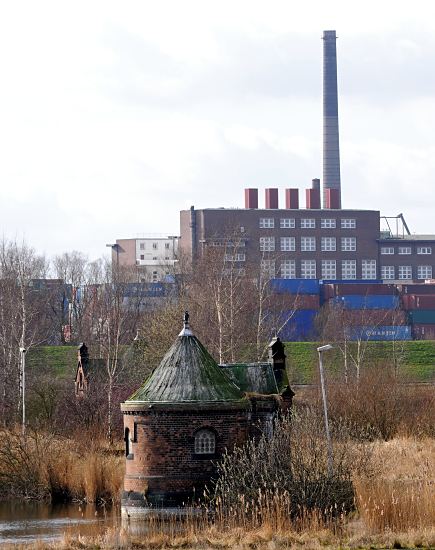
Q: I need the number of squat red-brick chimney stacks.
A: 5